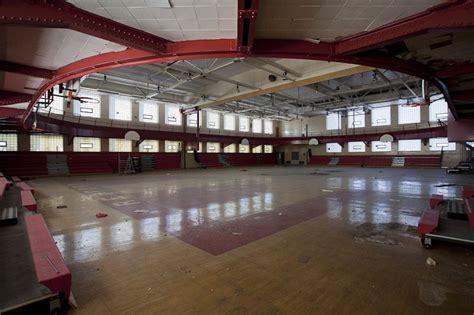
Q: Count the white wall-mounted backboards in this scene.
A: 4